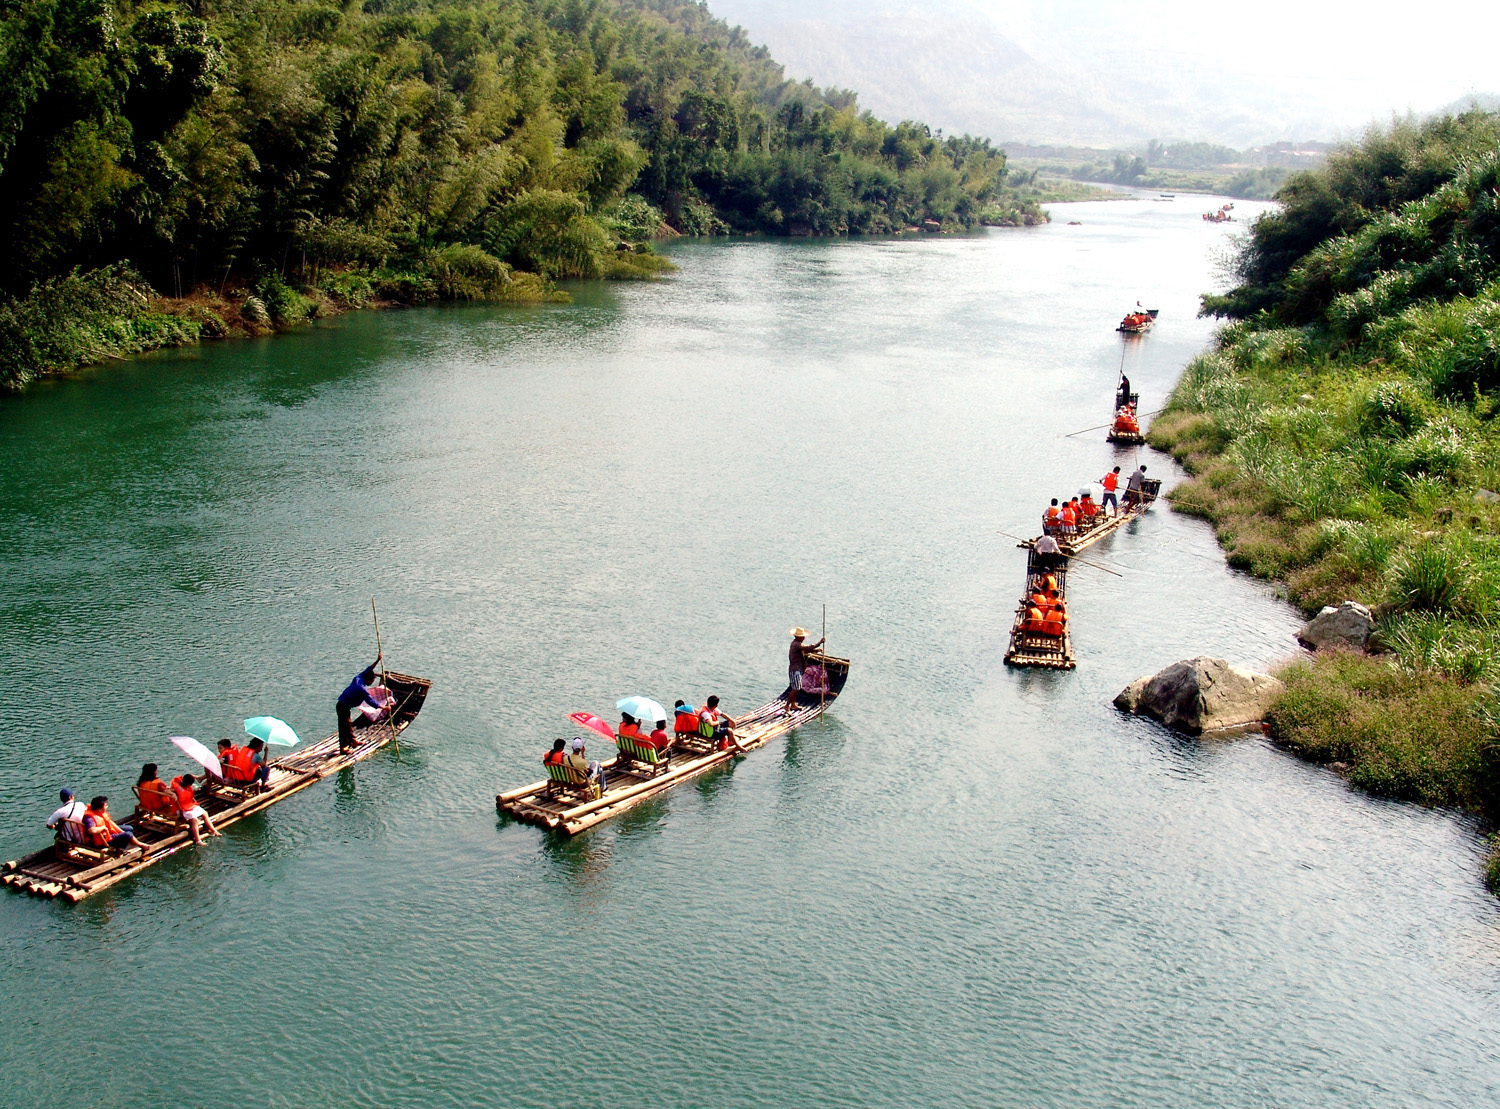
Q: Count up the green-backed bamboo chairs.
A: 3